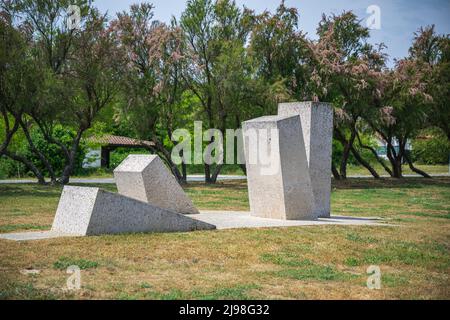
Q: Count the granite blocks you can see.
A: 4